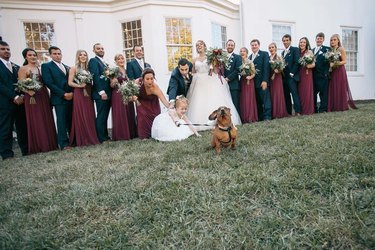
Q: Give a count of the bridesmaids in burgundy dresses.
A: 8